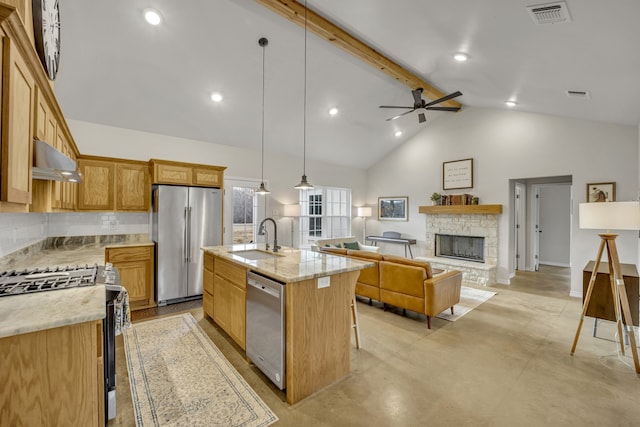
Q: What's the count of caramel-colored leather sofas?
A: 1